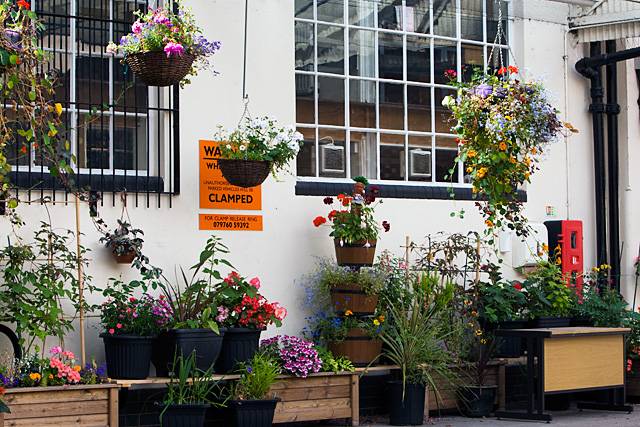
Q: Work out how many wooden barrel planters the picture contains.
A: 3